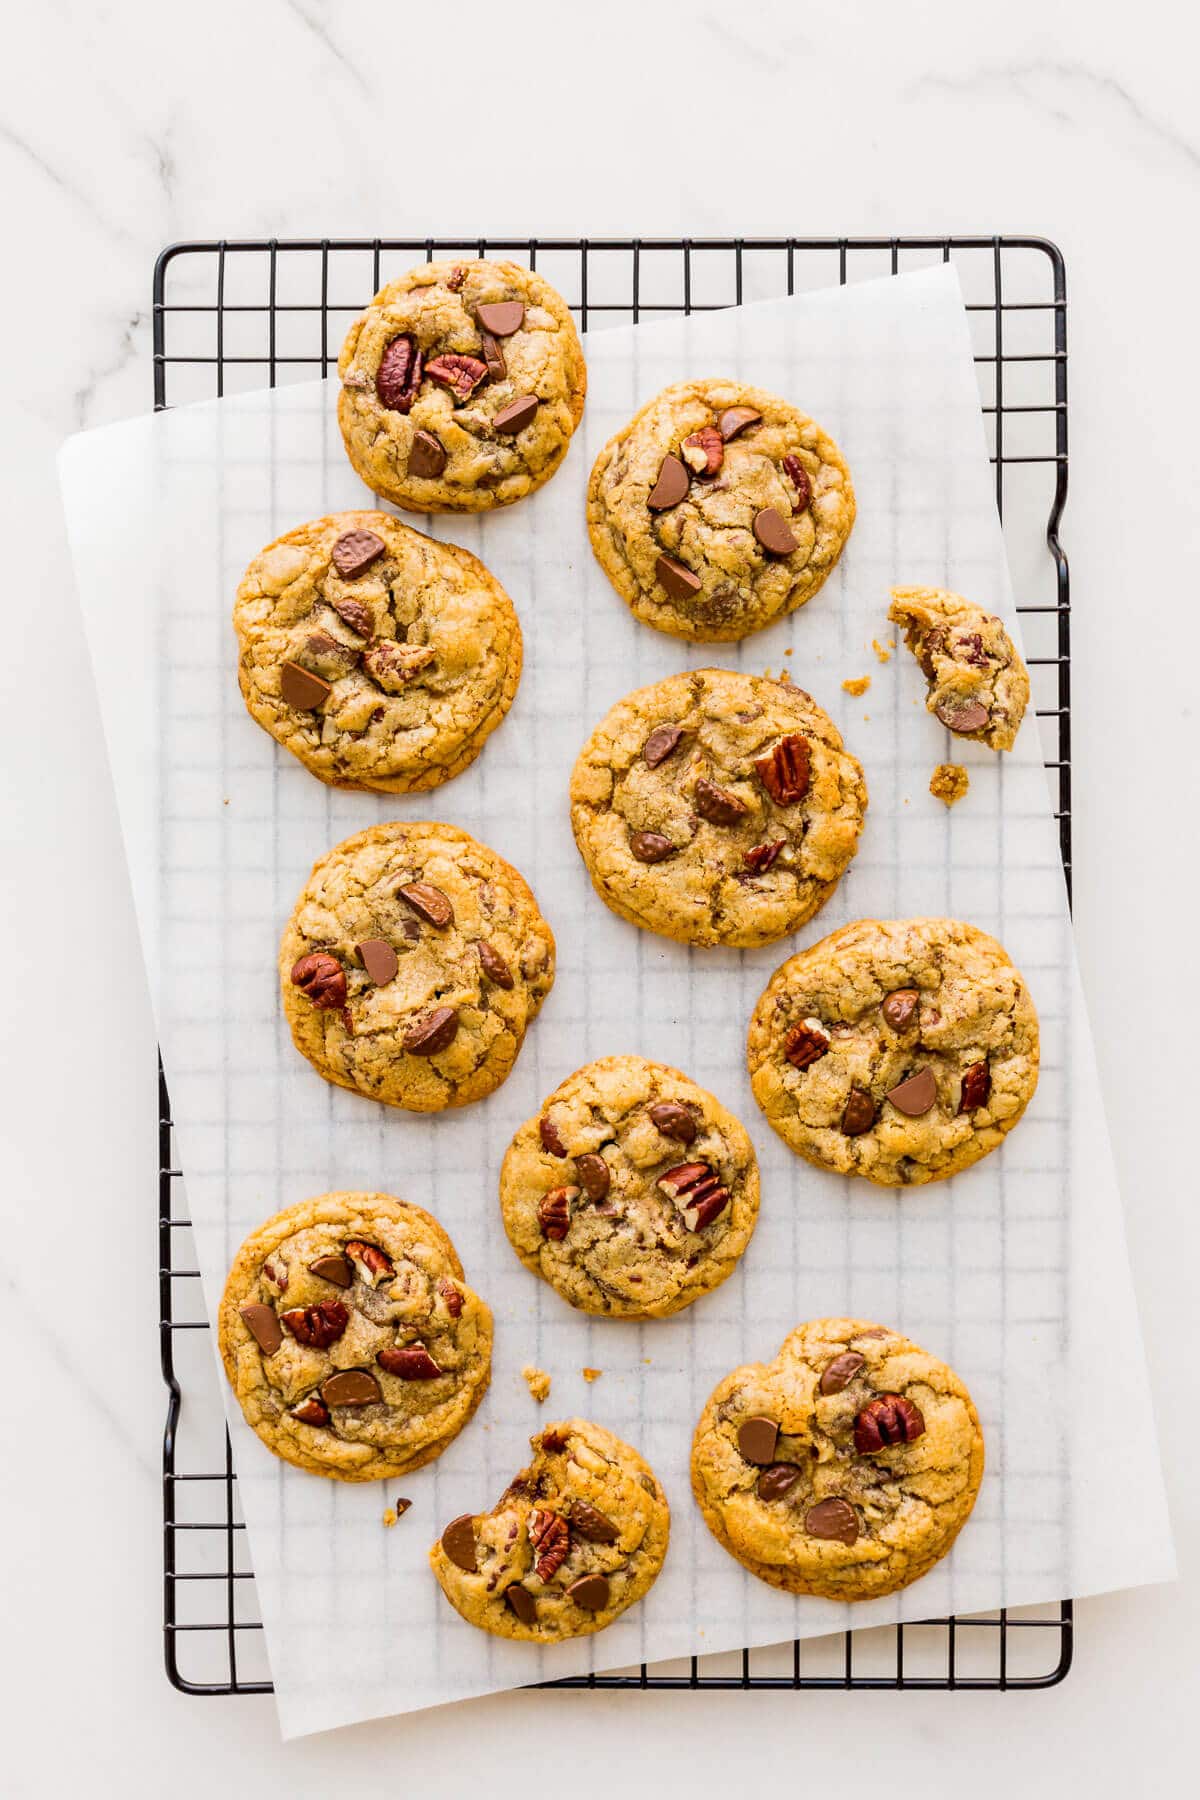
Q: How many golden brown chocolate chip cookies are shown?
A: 11